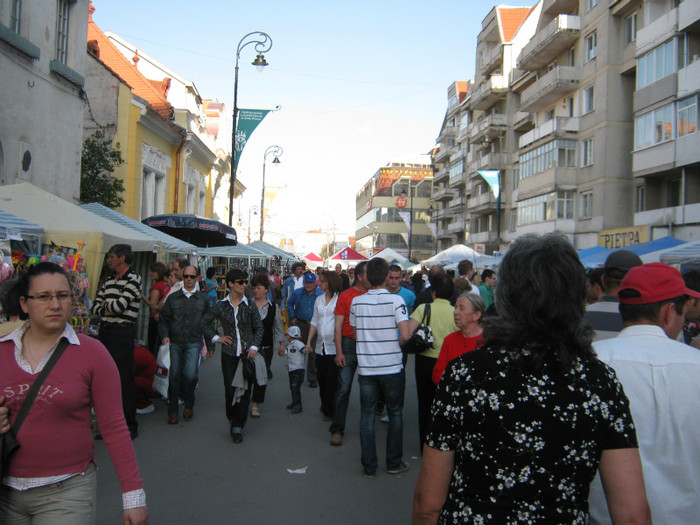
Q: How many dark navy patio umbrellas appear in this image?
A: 1